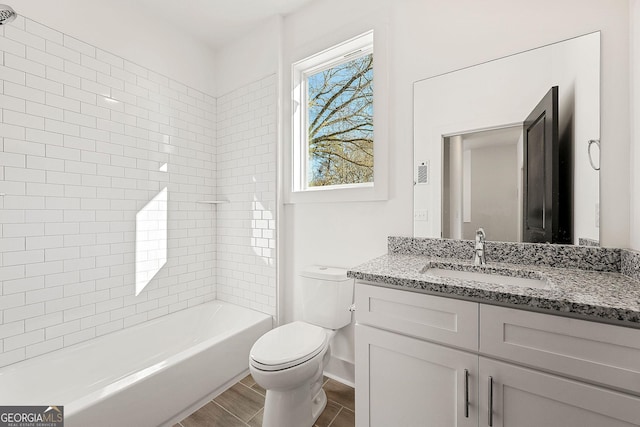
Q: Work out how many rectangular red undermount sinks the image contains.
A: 0